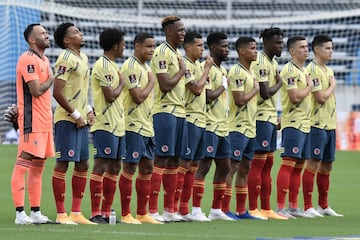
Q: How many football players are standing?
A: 11